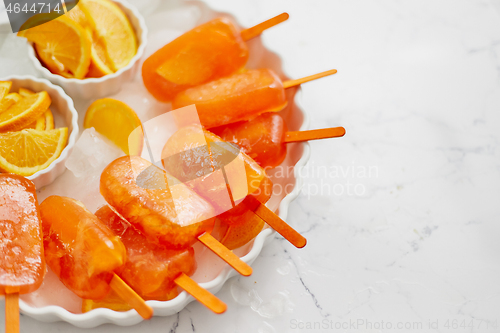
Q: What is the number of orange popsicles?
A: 8